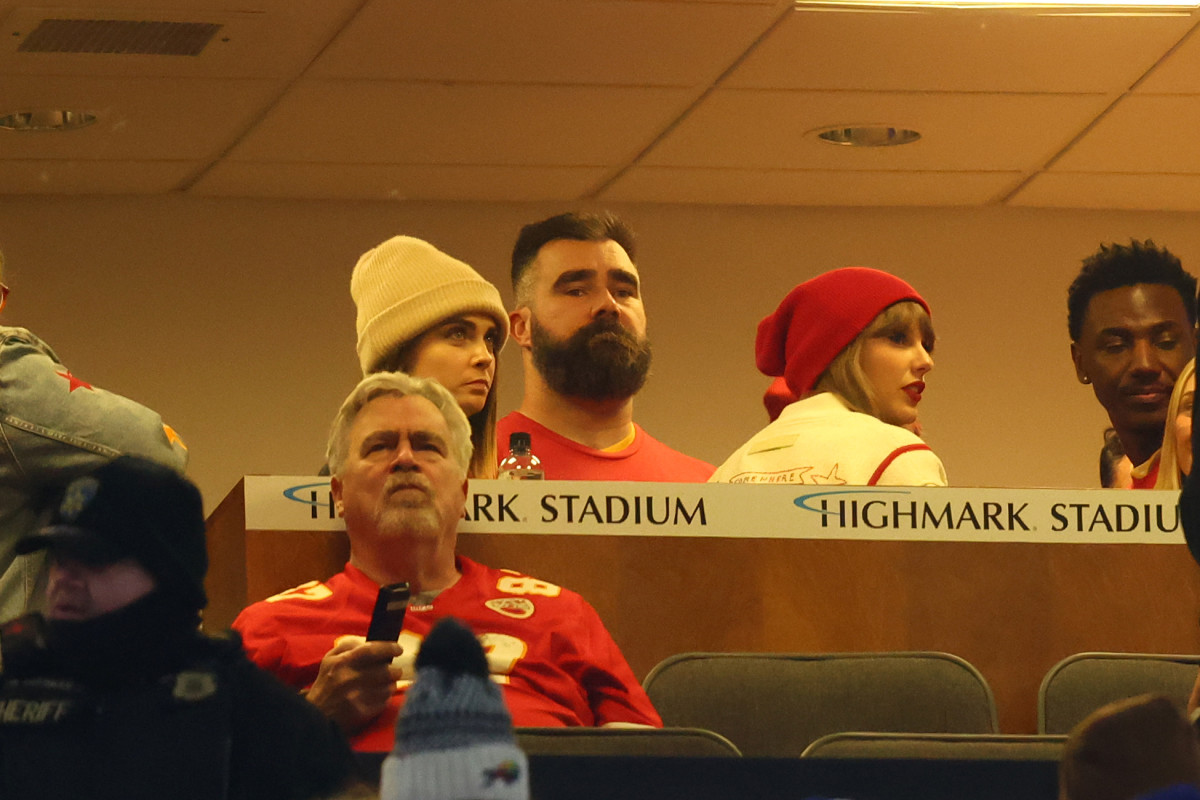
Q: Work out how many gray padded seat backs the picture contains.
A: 4